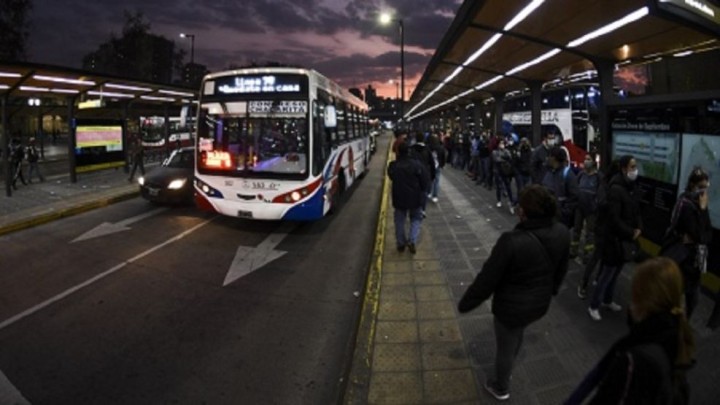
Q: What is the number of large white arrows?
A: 2